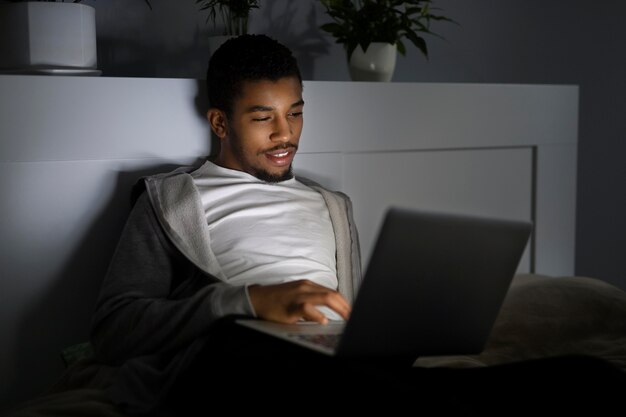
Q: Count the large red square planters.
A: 0